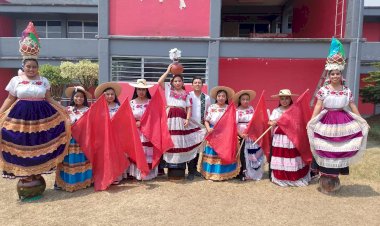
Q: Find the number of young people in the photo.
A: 10